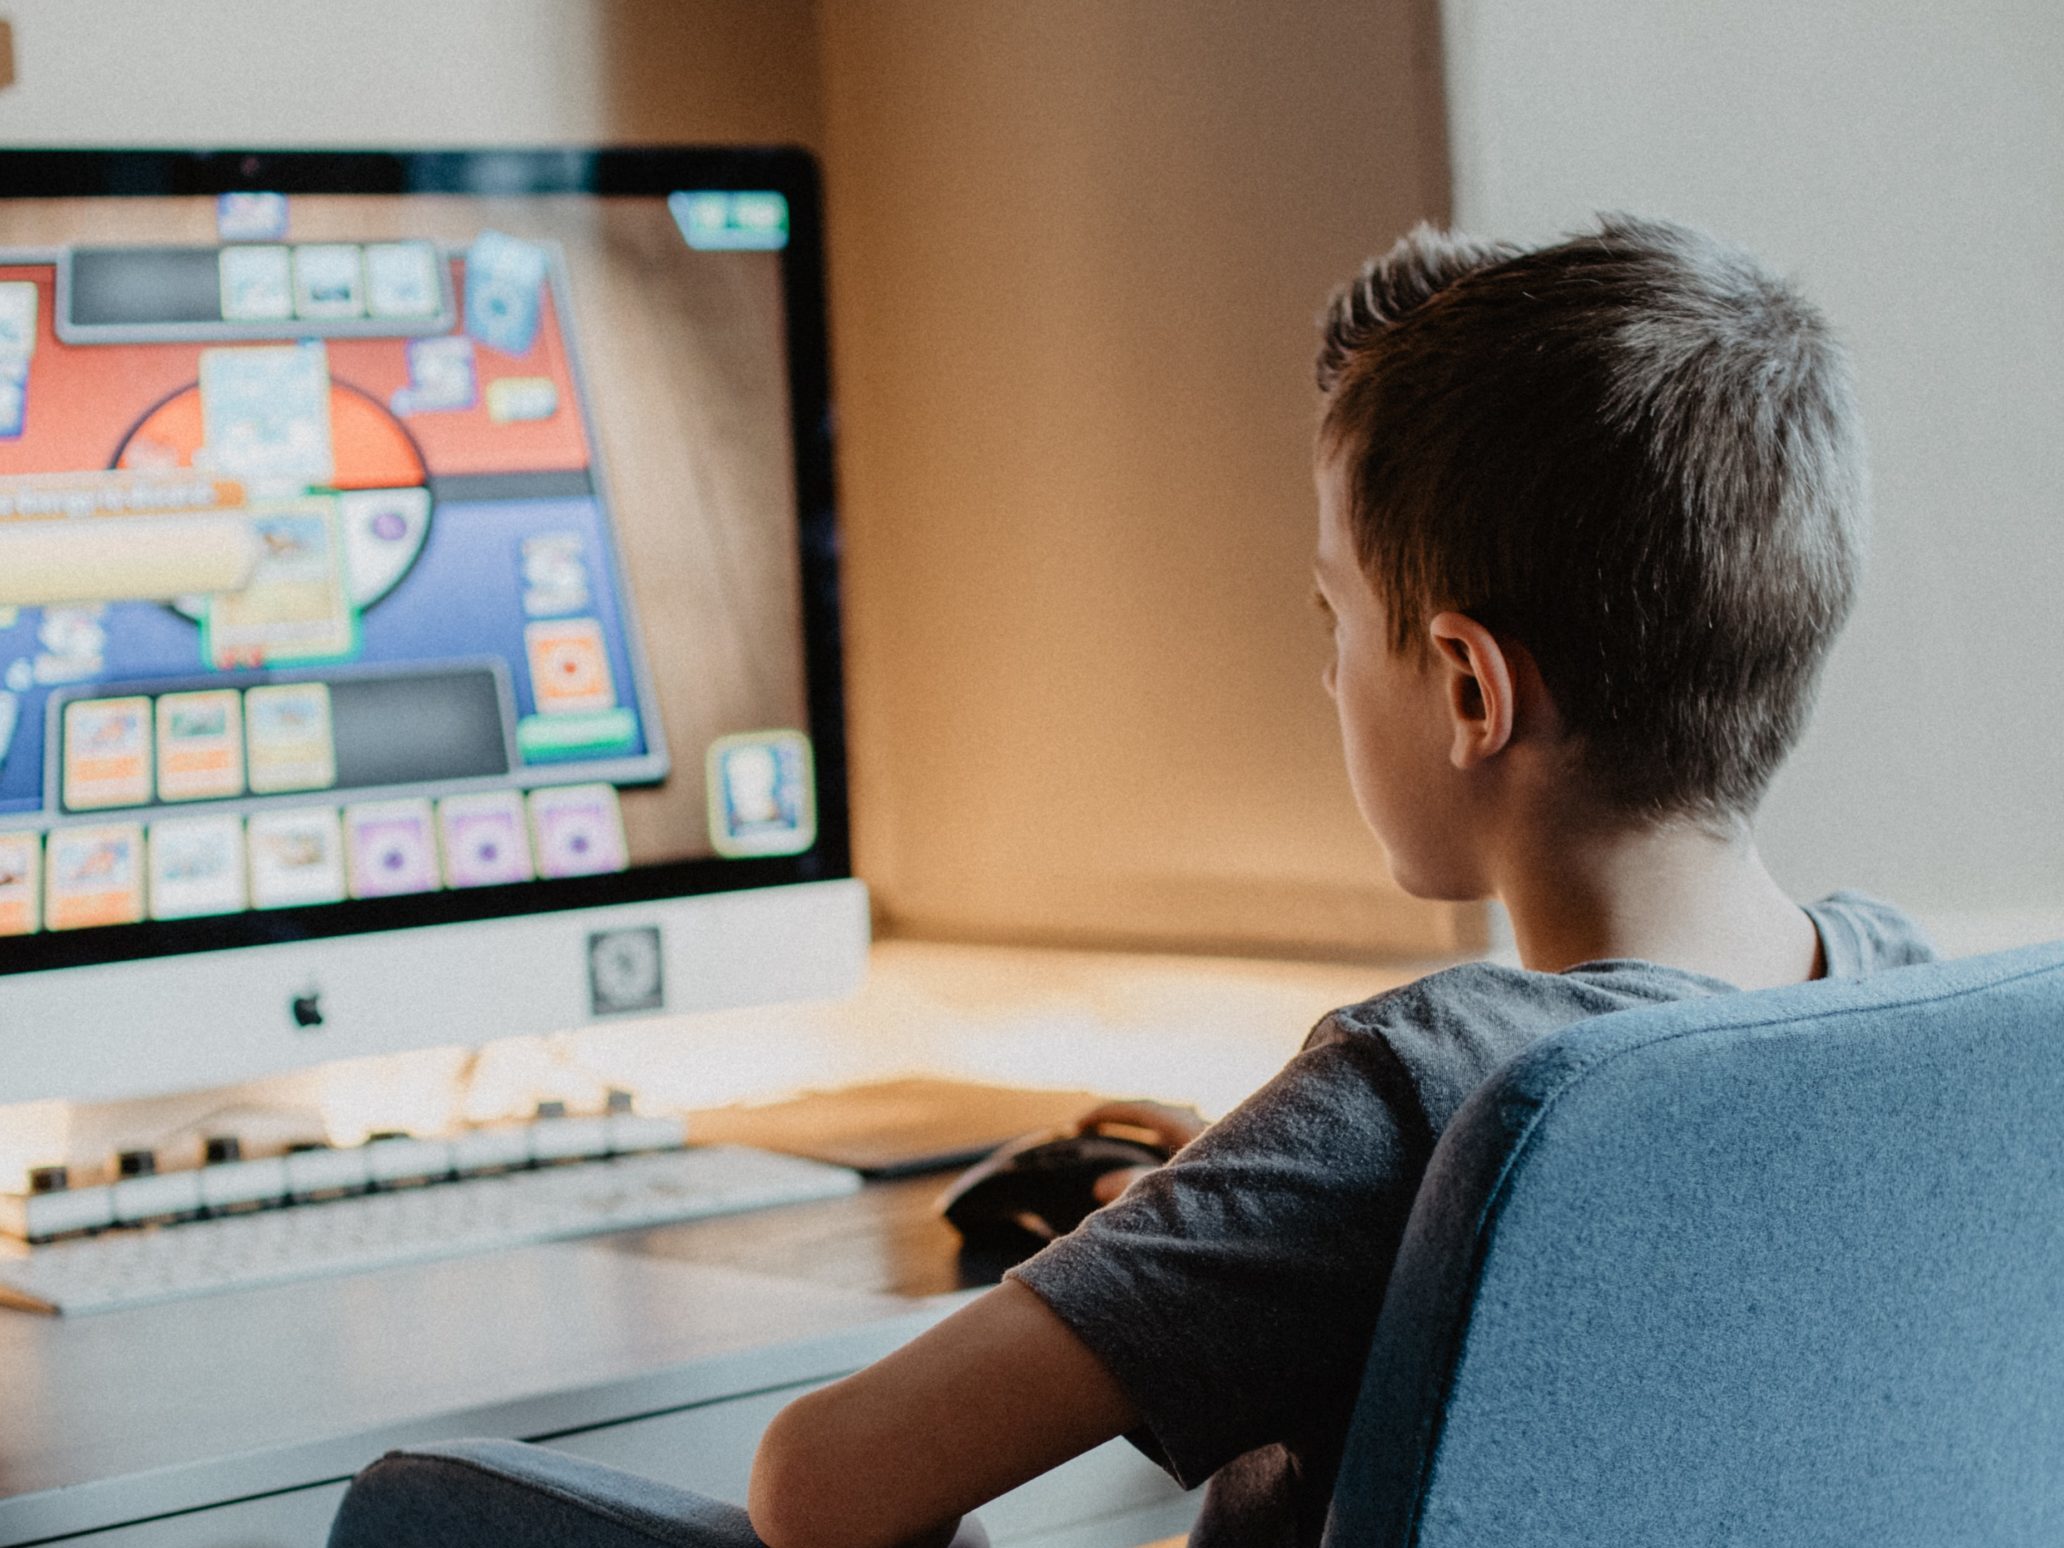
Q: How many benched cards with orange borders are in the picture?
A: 2